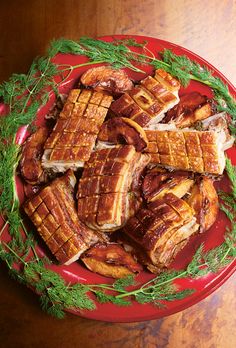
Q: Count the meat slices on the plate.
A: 6